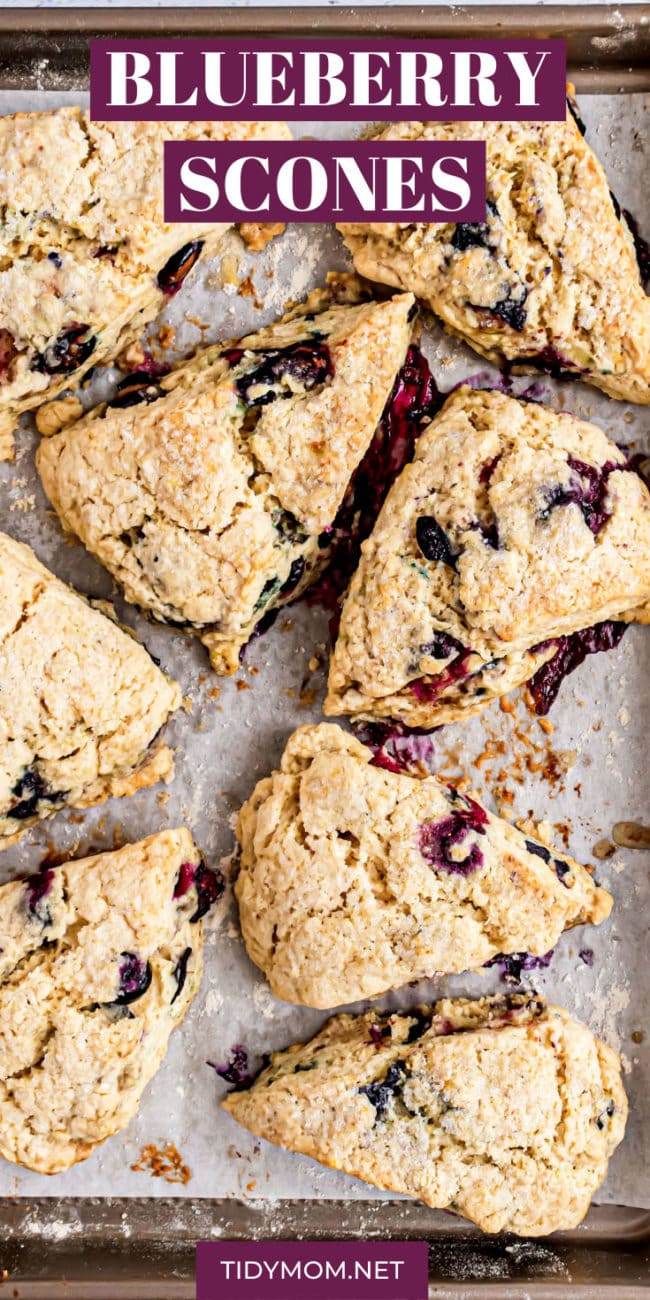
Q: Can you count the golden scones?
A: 8